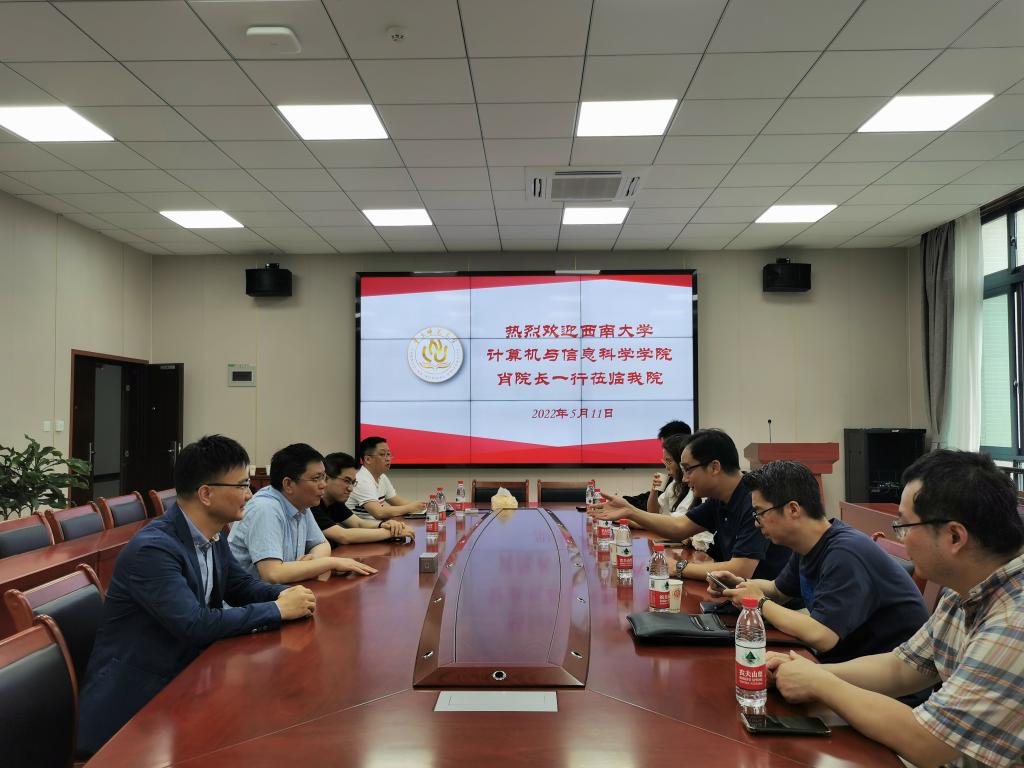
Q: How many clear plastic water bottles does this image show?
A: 9